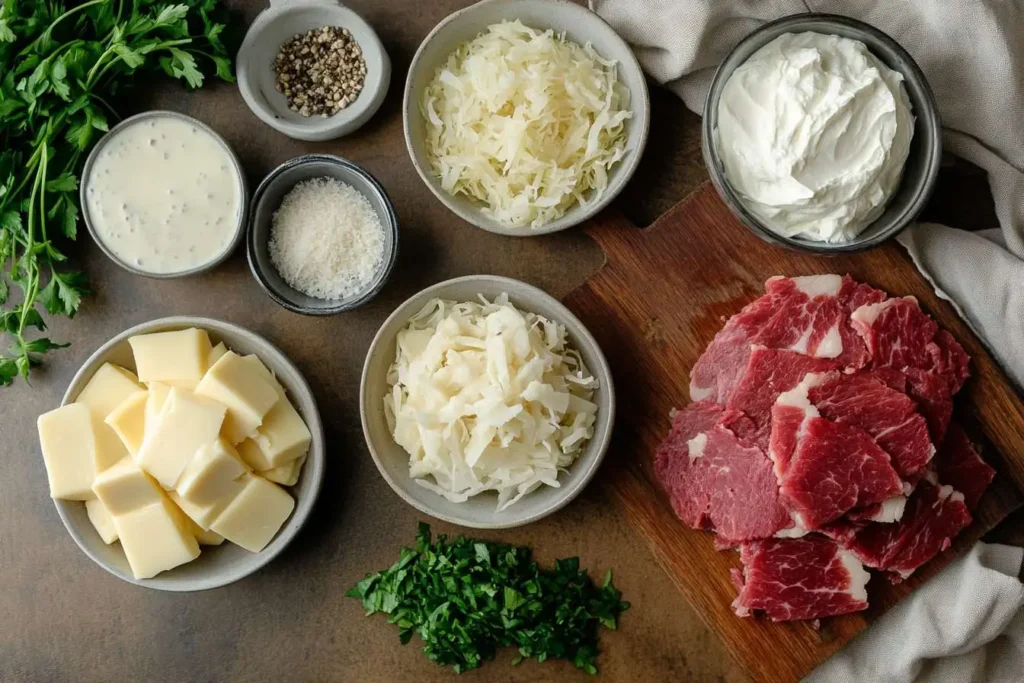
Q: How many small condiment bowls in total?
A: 3